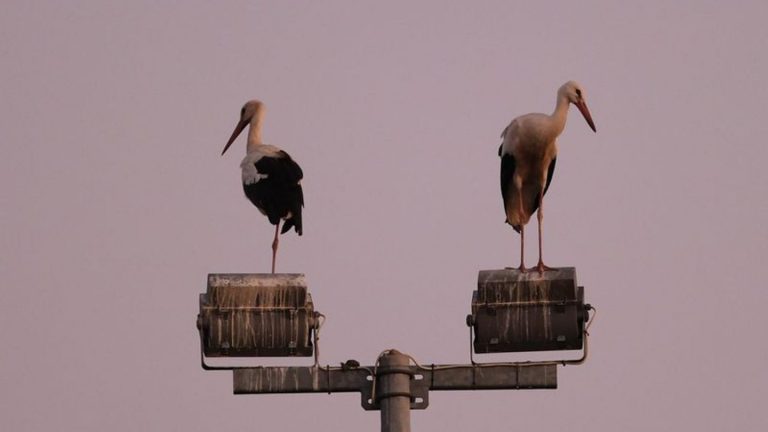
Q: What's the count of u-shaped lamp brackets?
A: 2